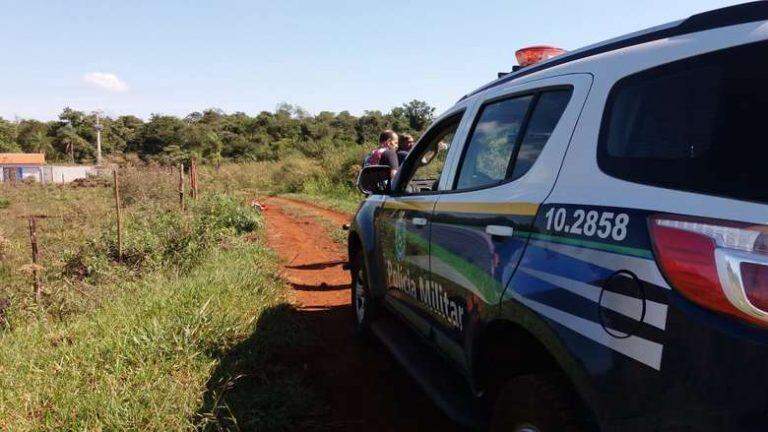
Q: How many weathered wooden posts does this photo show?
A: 4